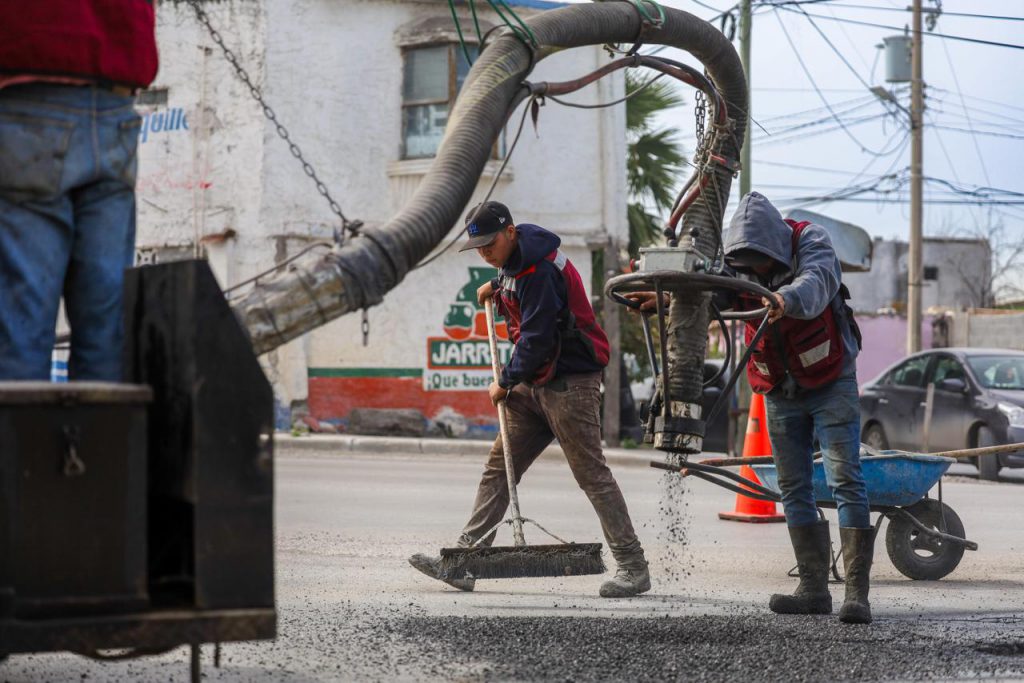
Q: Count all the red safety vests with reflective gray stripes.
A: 2